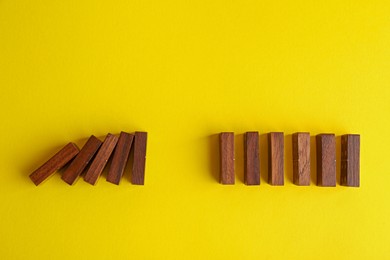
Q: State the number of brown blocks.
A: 11